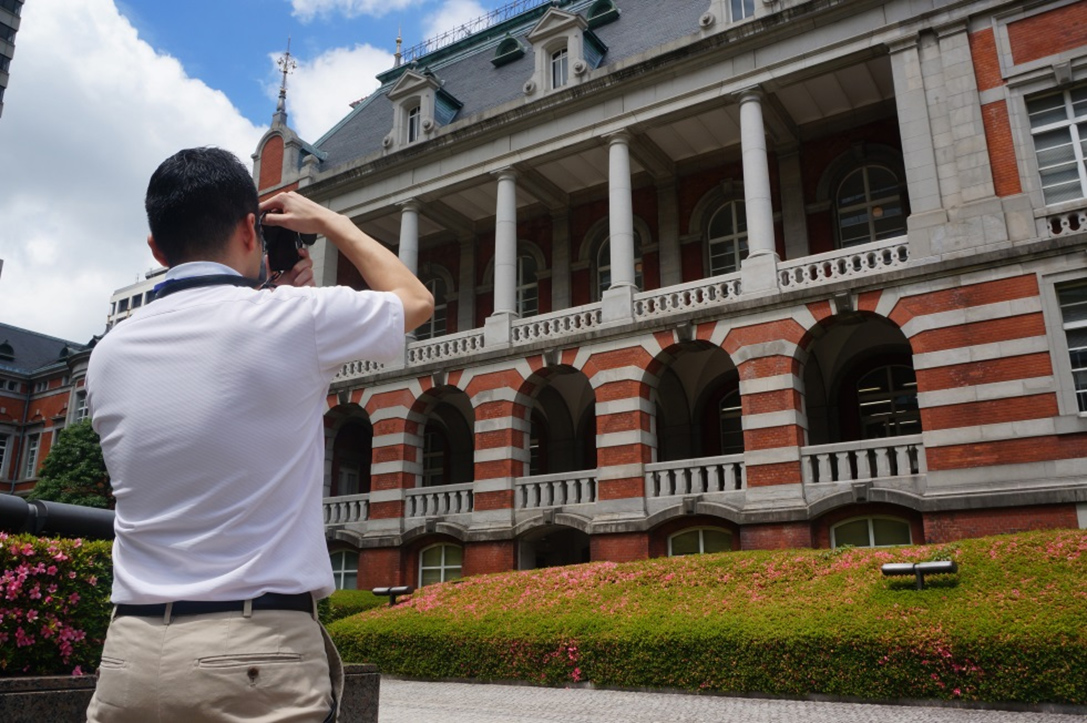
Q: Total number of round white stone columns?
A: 4